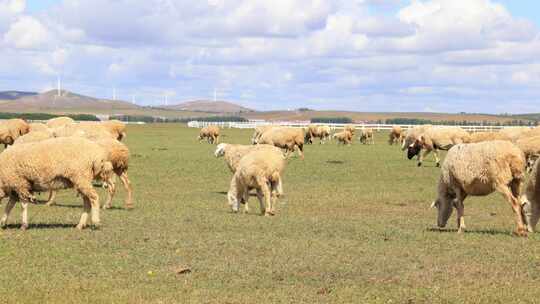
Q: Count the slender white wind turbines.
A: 5